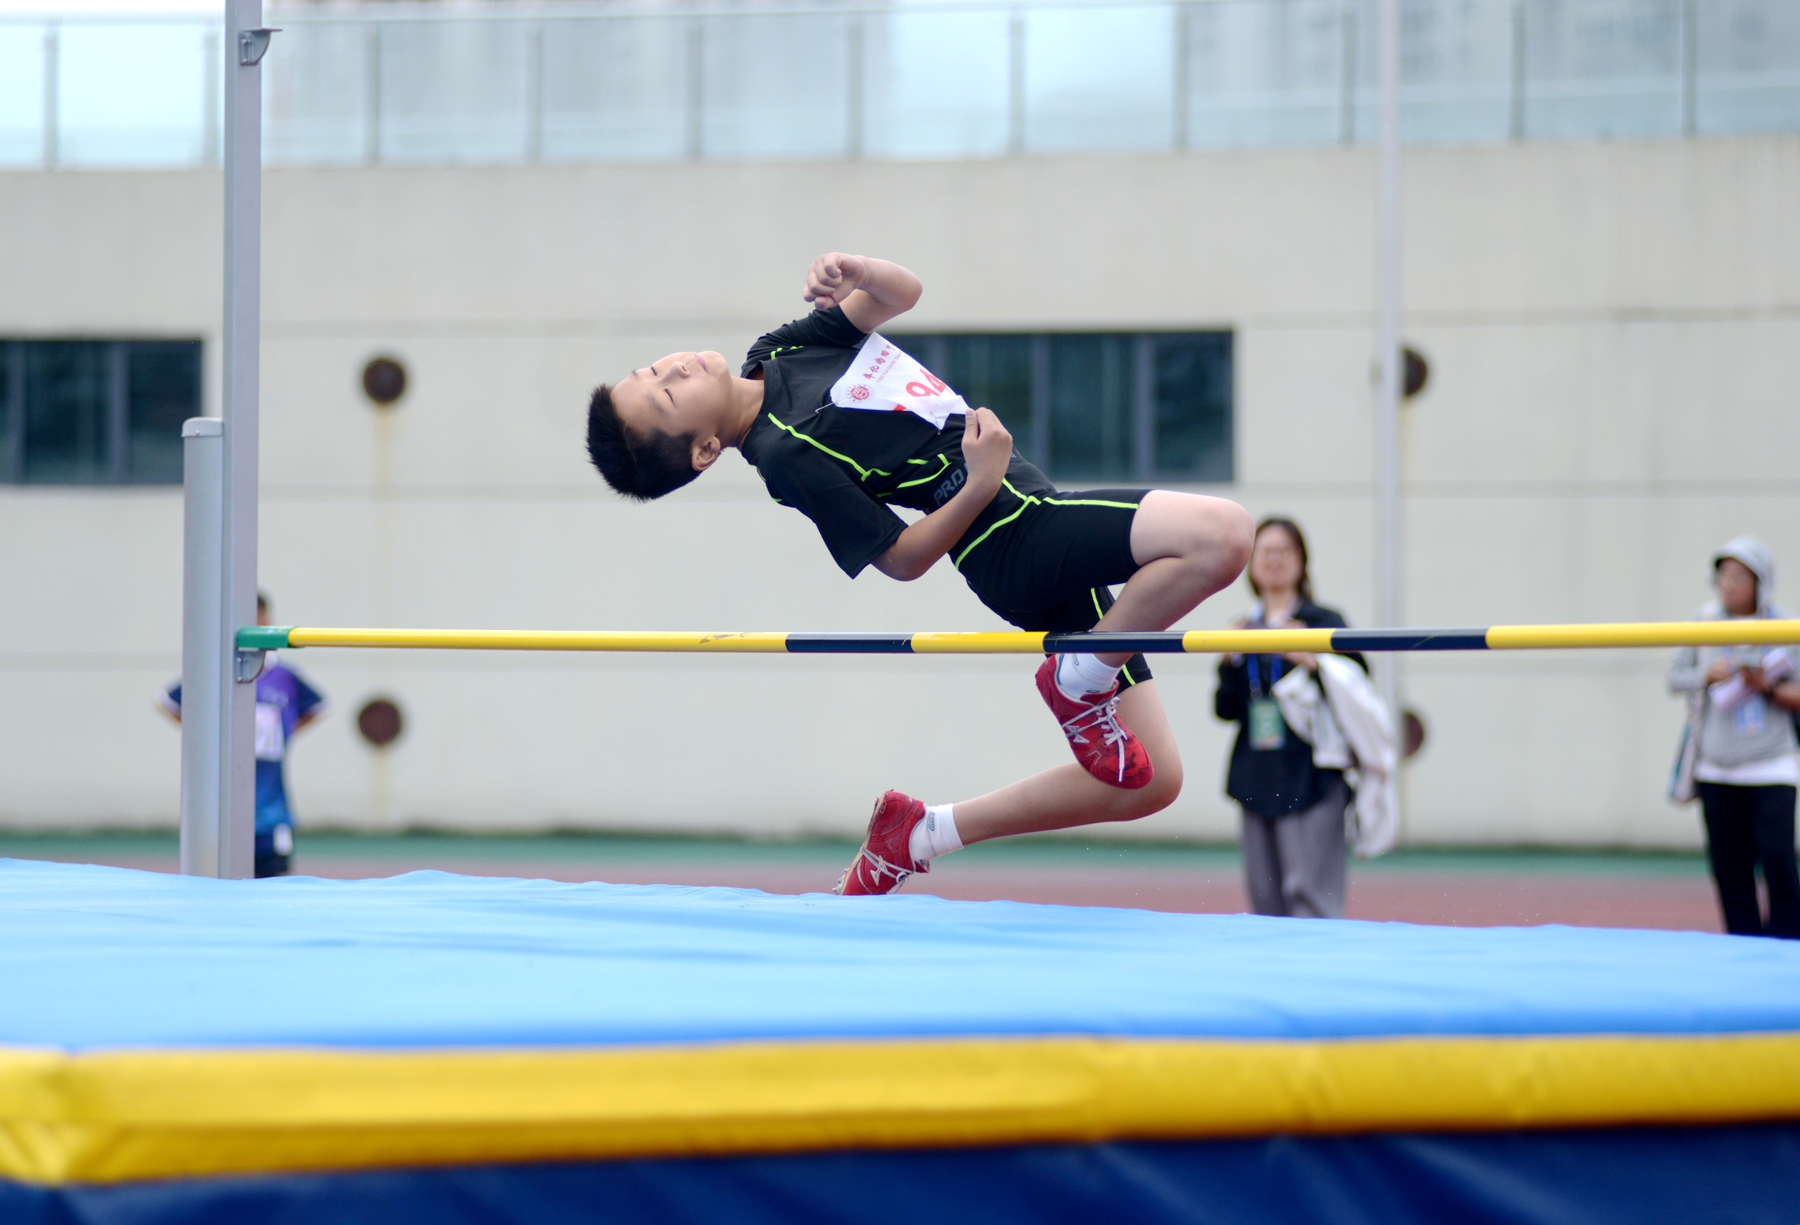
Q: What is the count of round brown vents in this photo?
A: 4